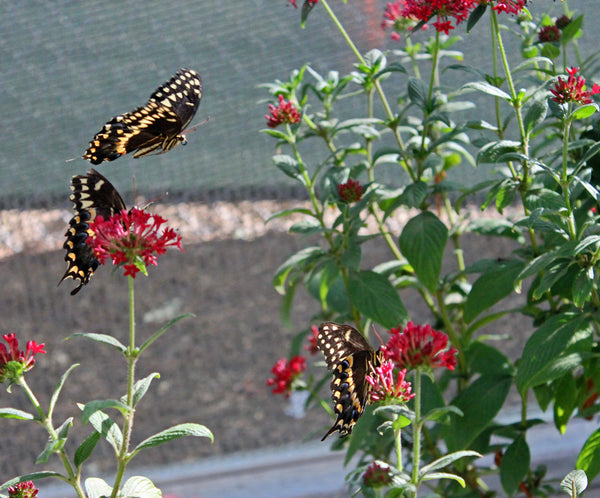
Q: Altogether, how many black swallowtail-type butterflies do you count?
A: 3